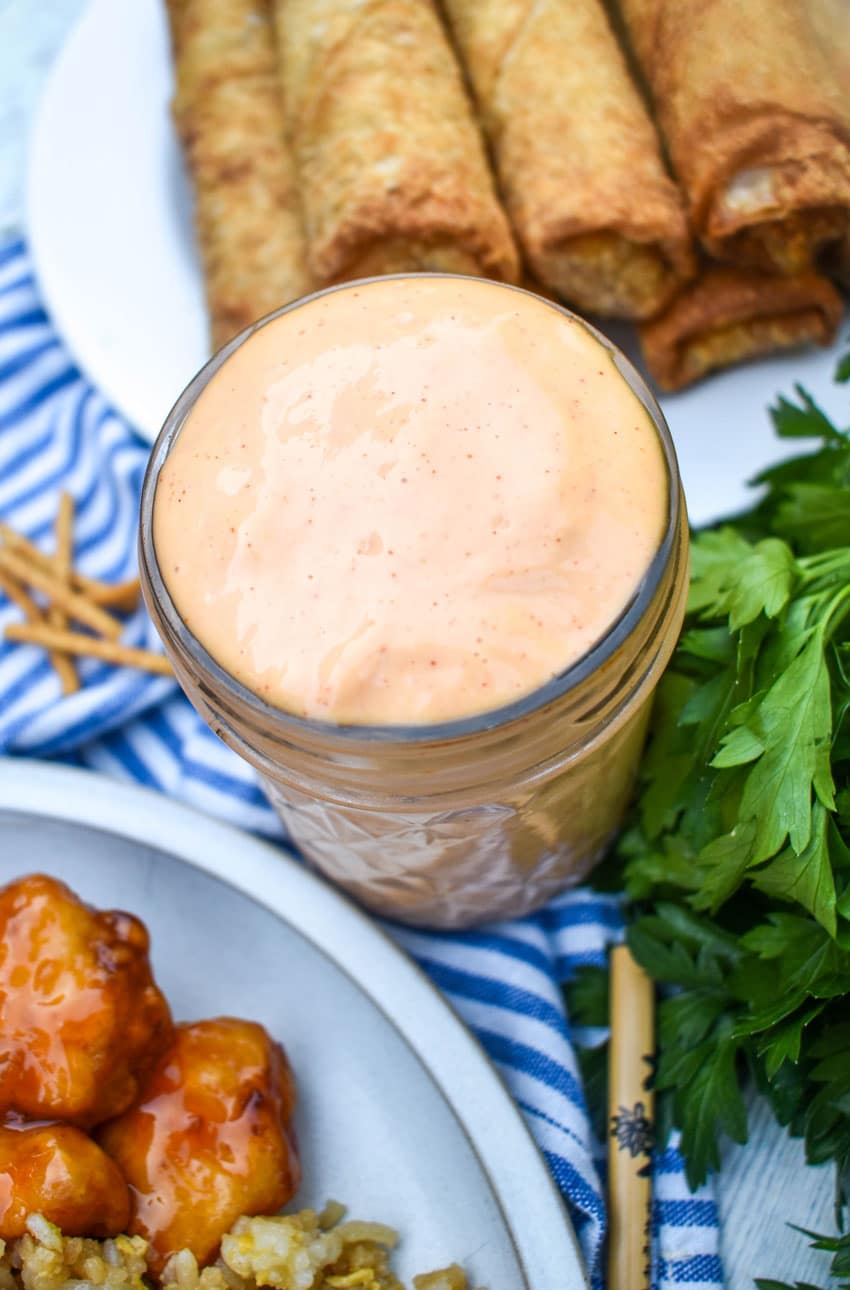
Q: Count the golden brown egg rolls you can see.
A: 5